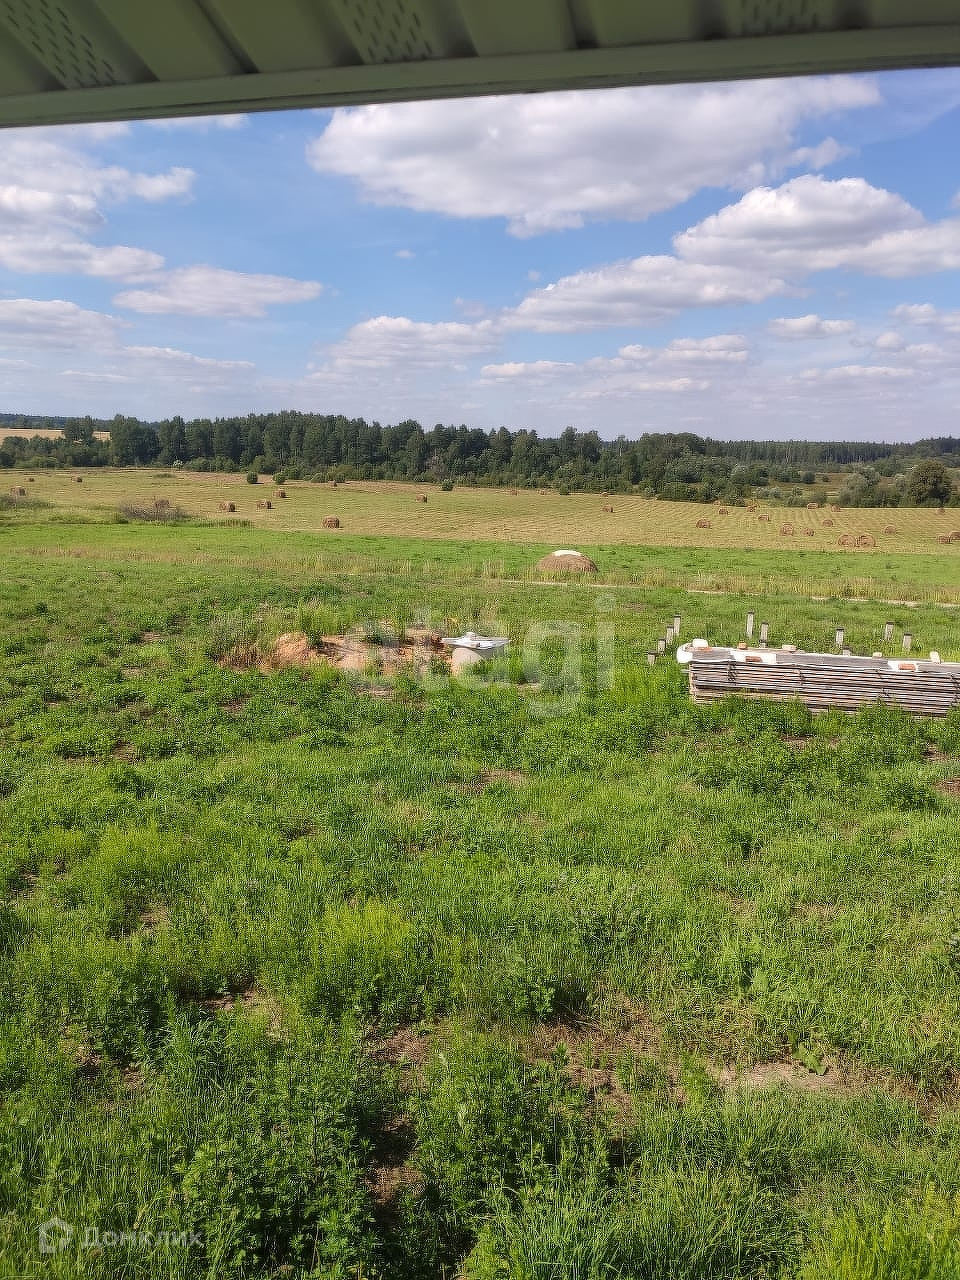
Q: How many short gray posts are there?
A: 11